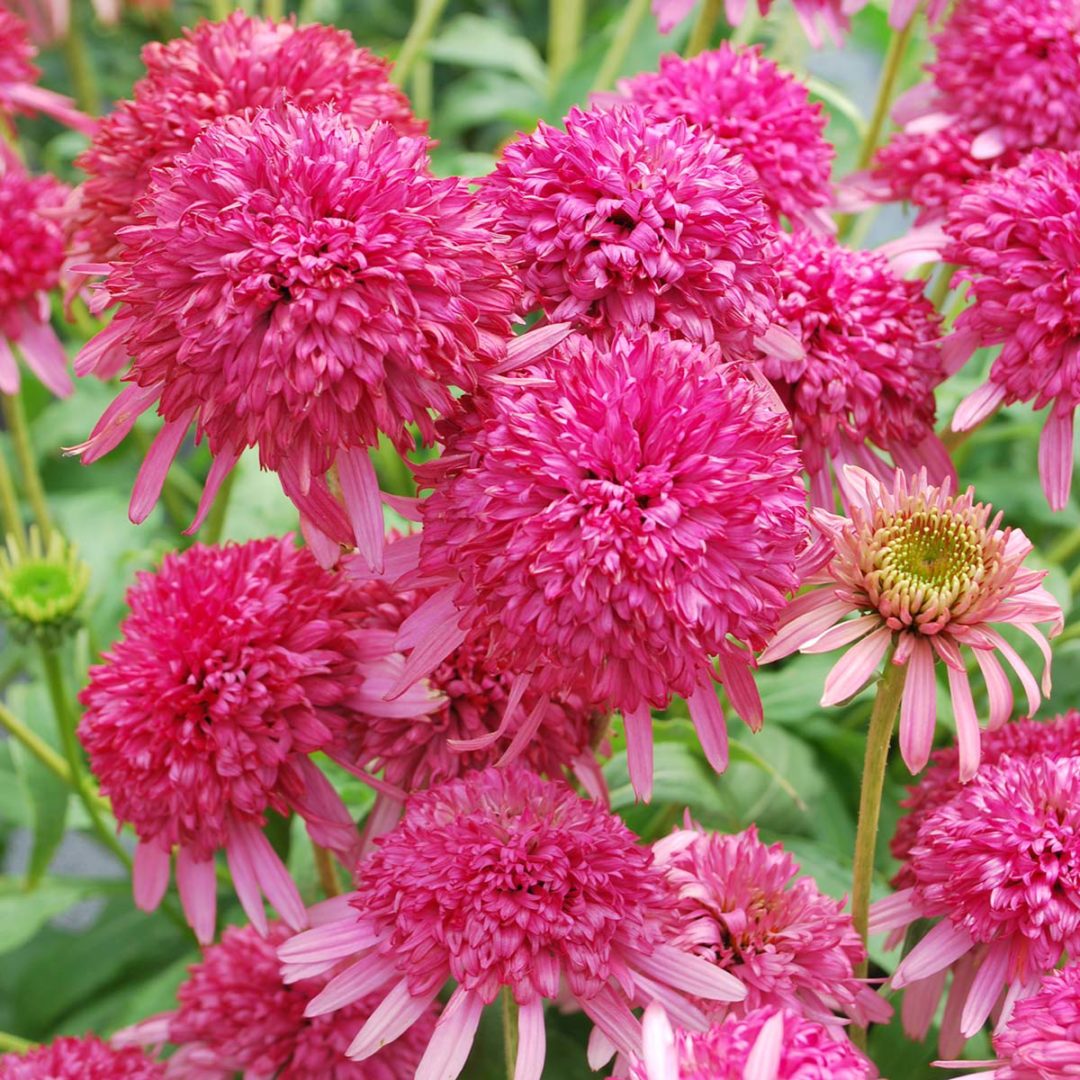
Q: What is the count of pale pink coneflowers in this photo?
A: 1